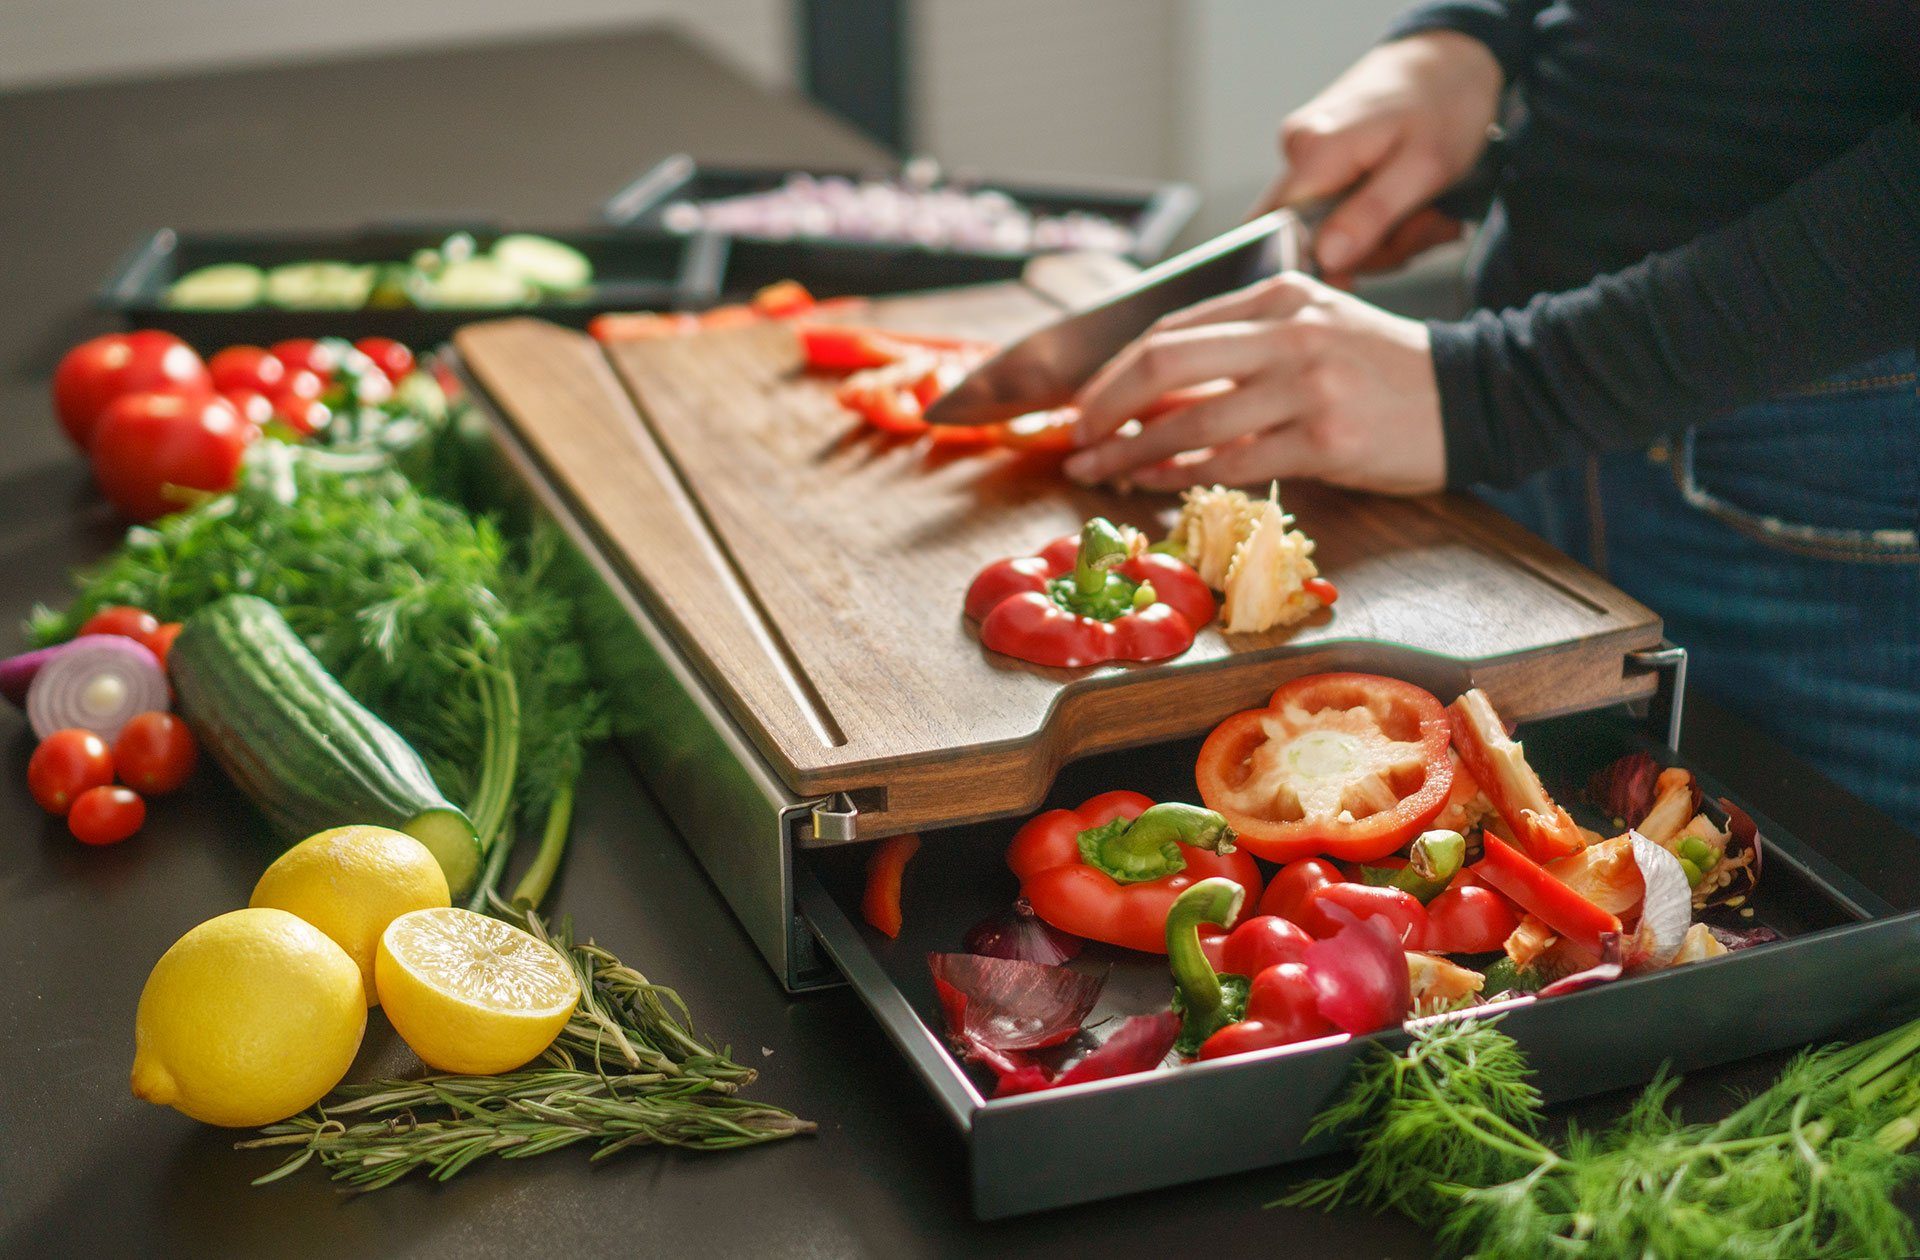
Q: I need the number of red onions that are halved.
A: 1